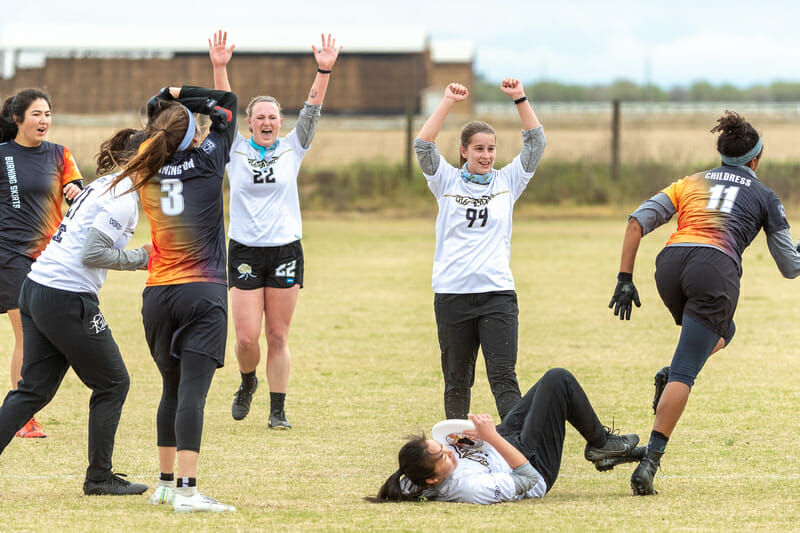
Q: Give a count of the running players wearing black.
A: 1